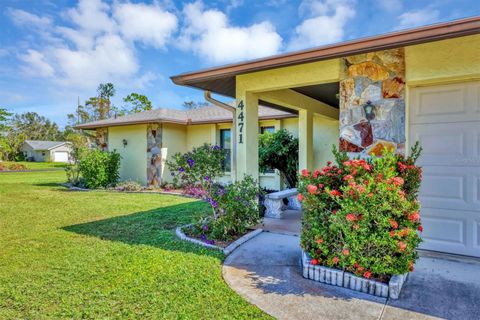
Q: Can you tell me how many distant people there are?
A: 0